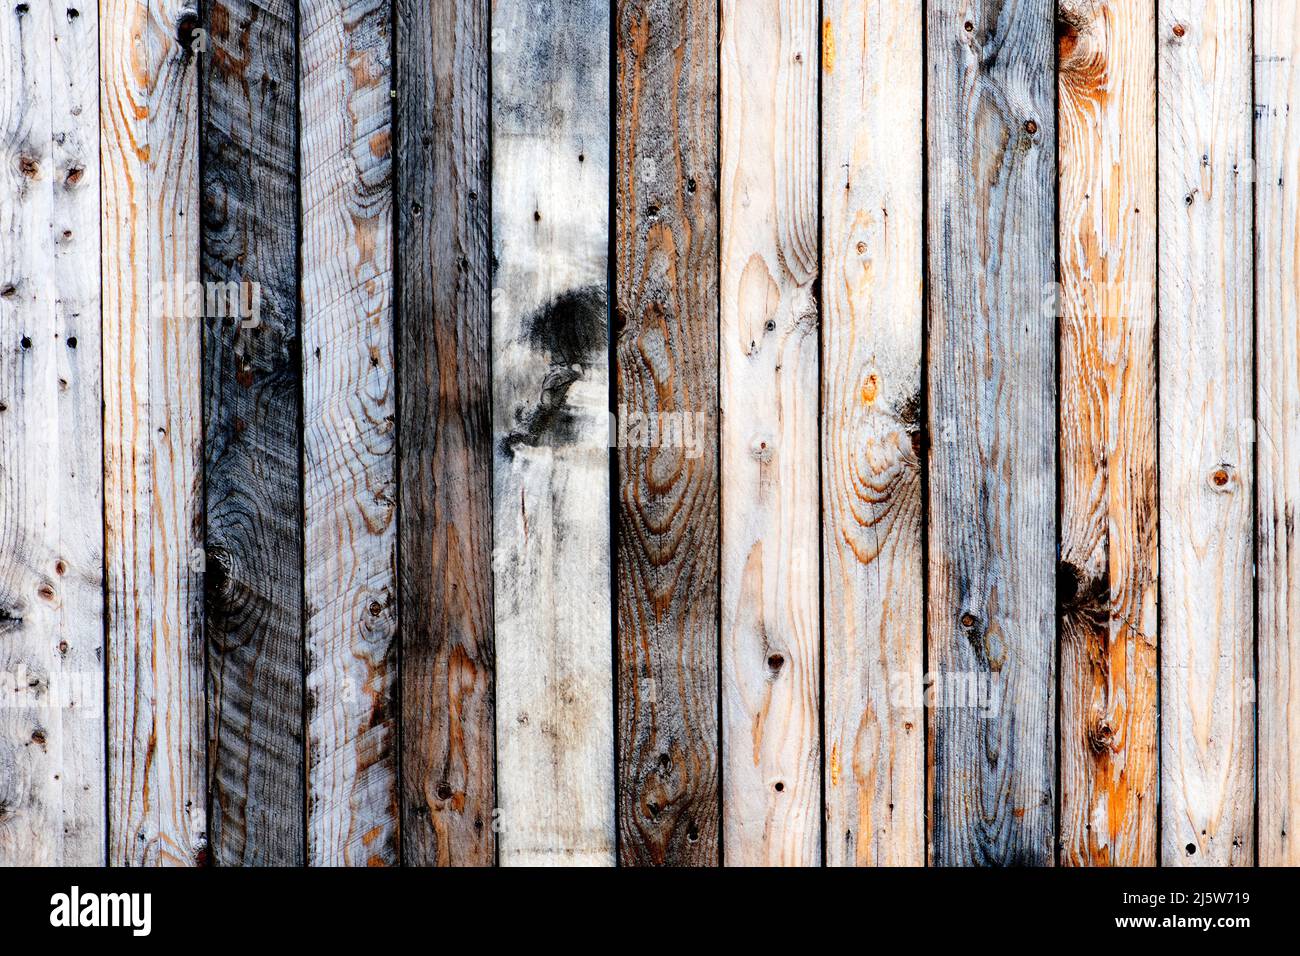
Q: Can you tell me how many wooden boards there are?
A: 13